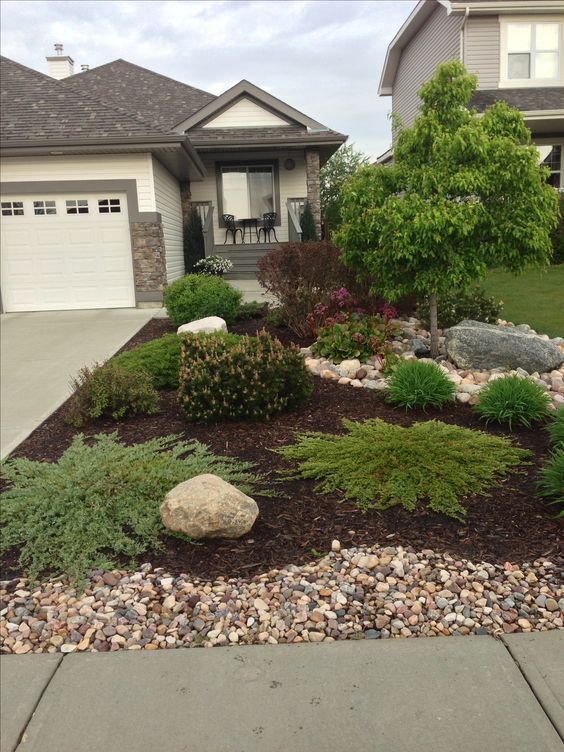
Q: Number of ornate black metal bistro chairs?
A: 2